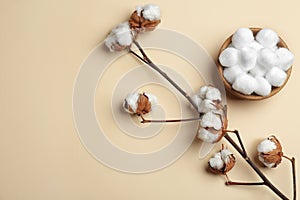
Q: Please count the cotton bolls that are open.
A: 7